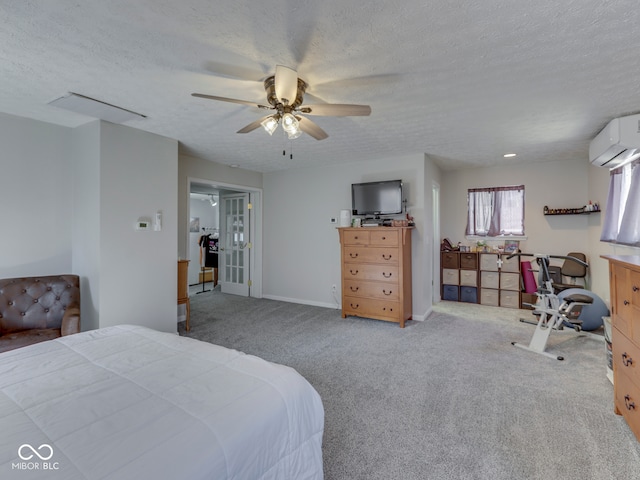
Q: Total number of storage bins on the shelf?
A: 12